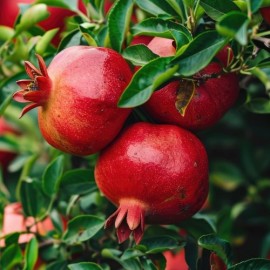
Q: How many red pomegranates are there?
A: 3